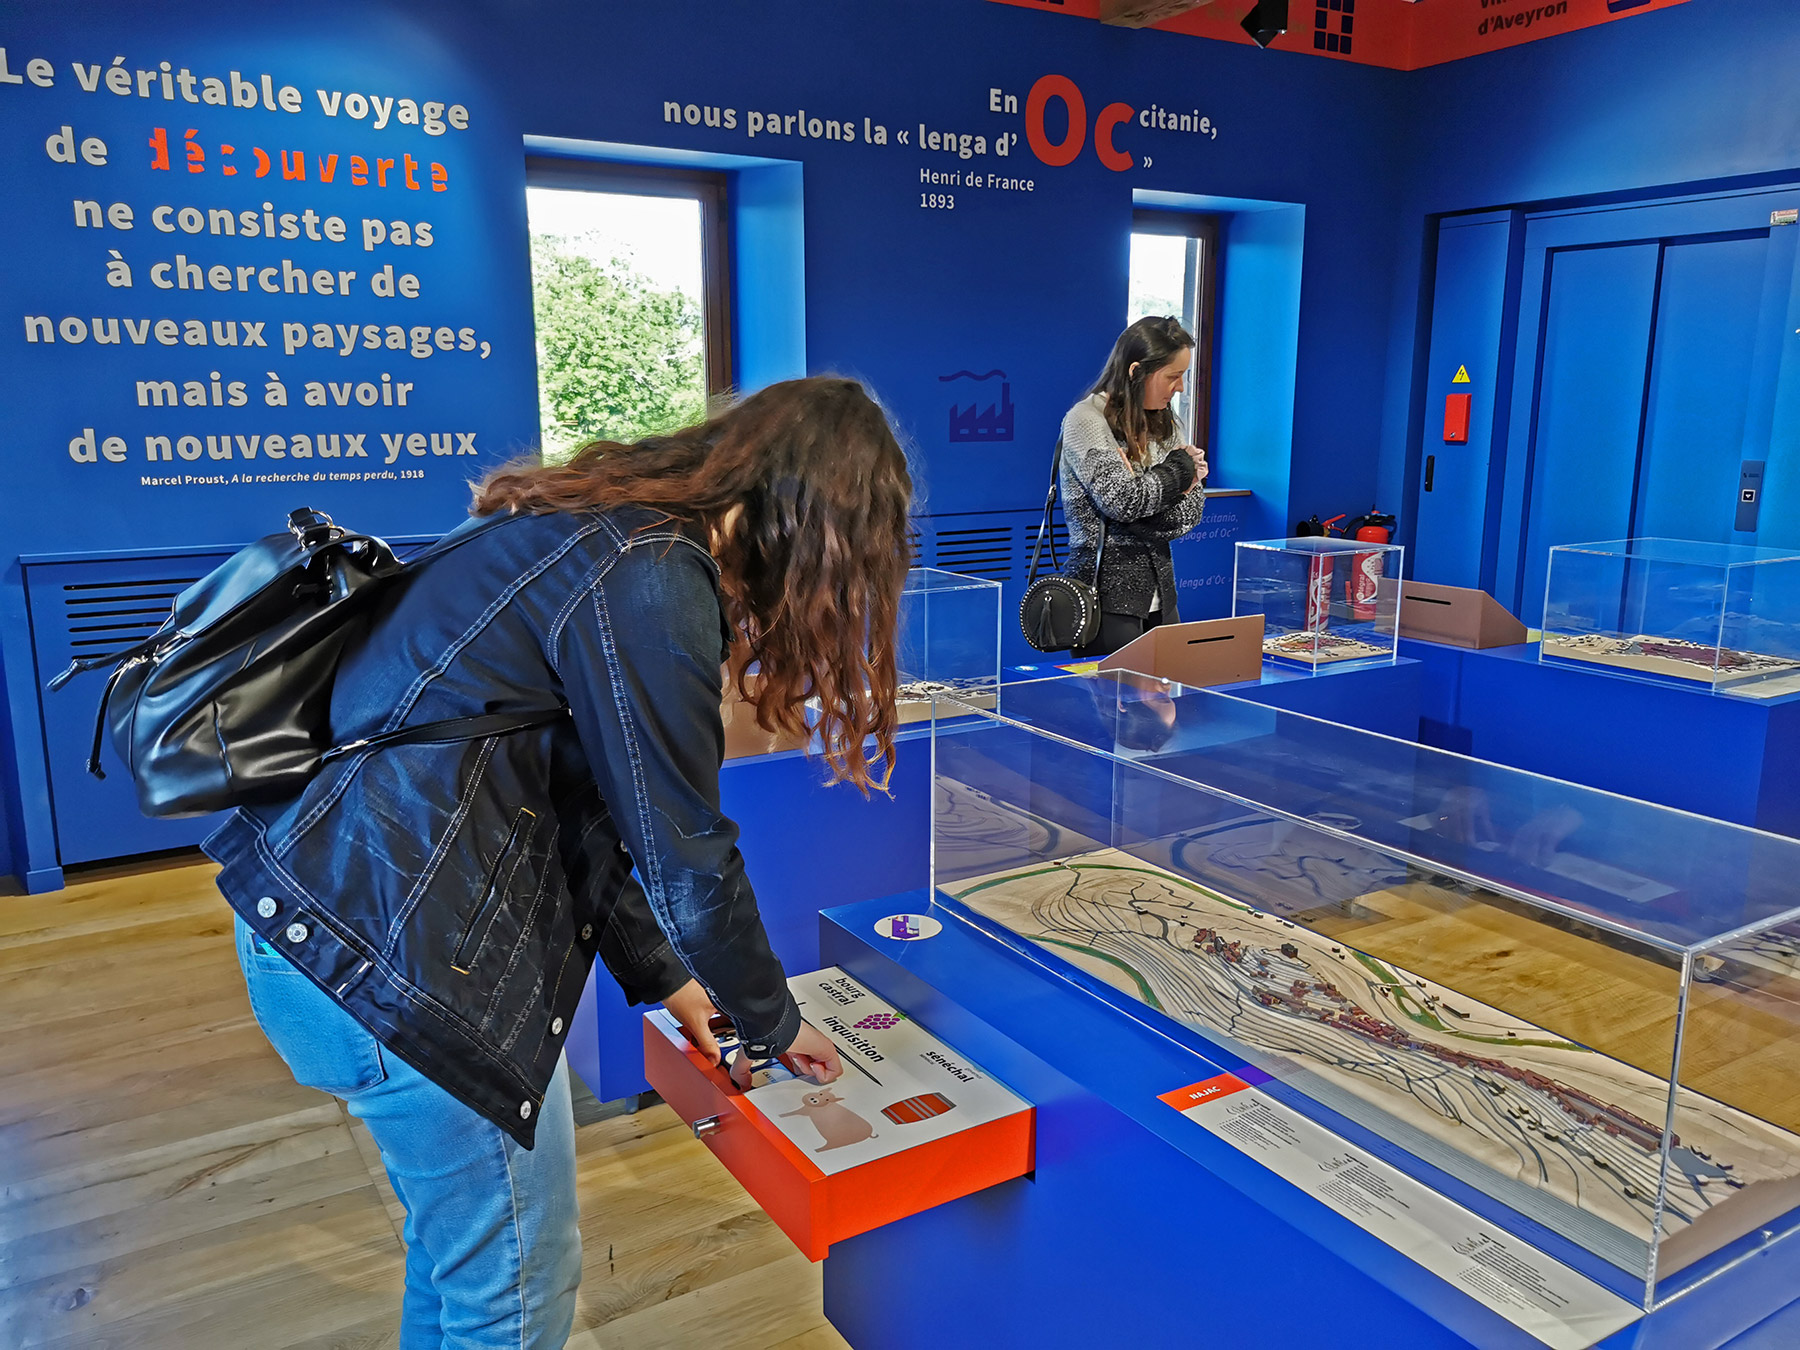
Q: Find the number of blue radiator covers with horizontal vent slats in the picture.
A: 2